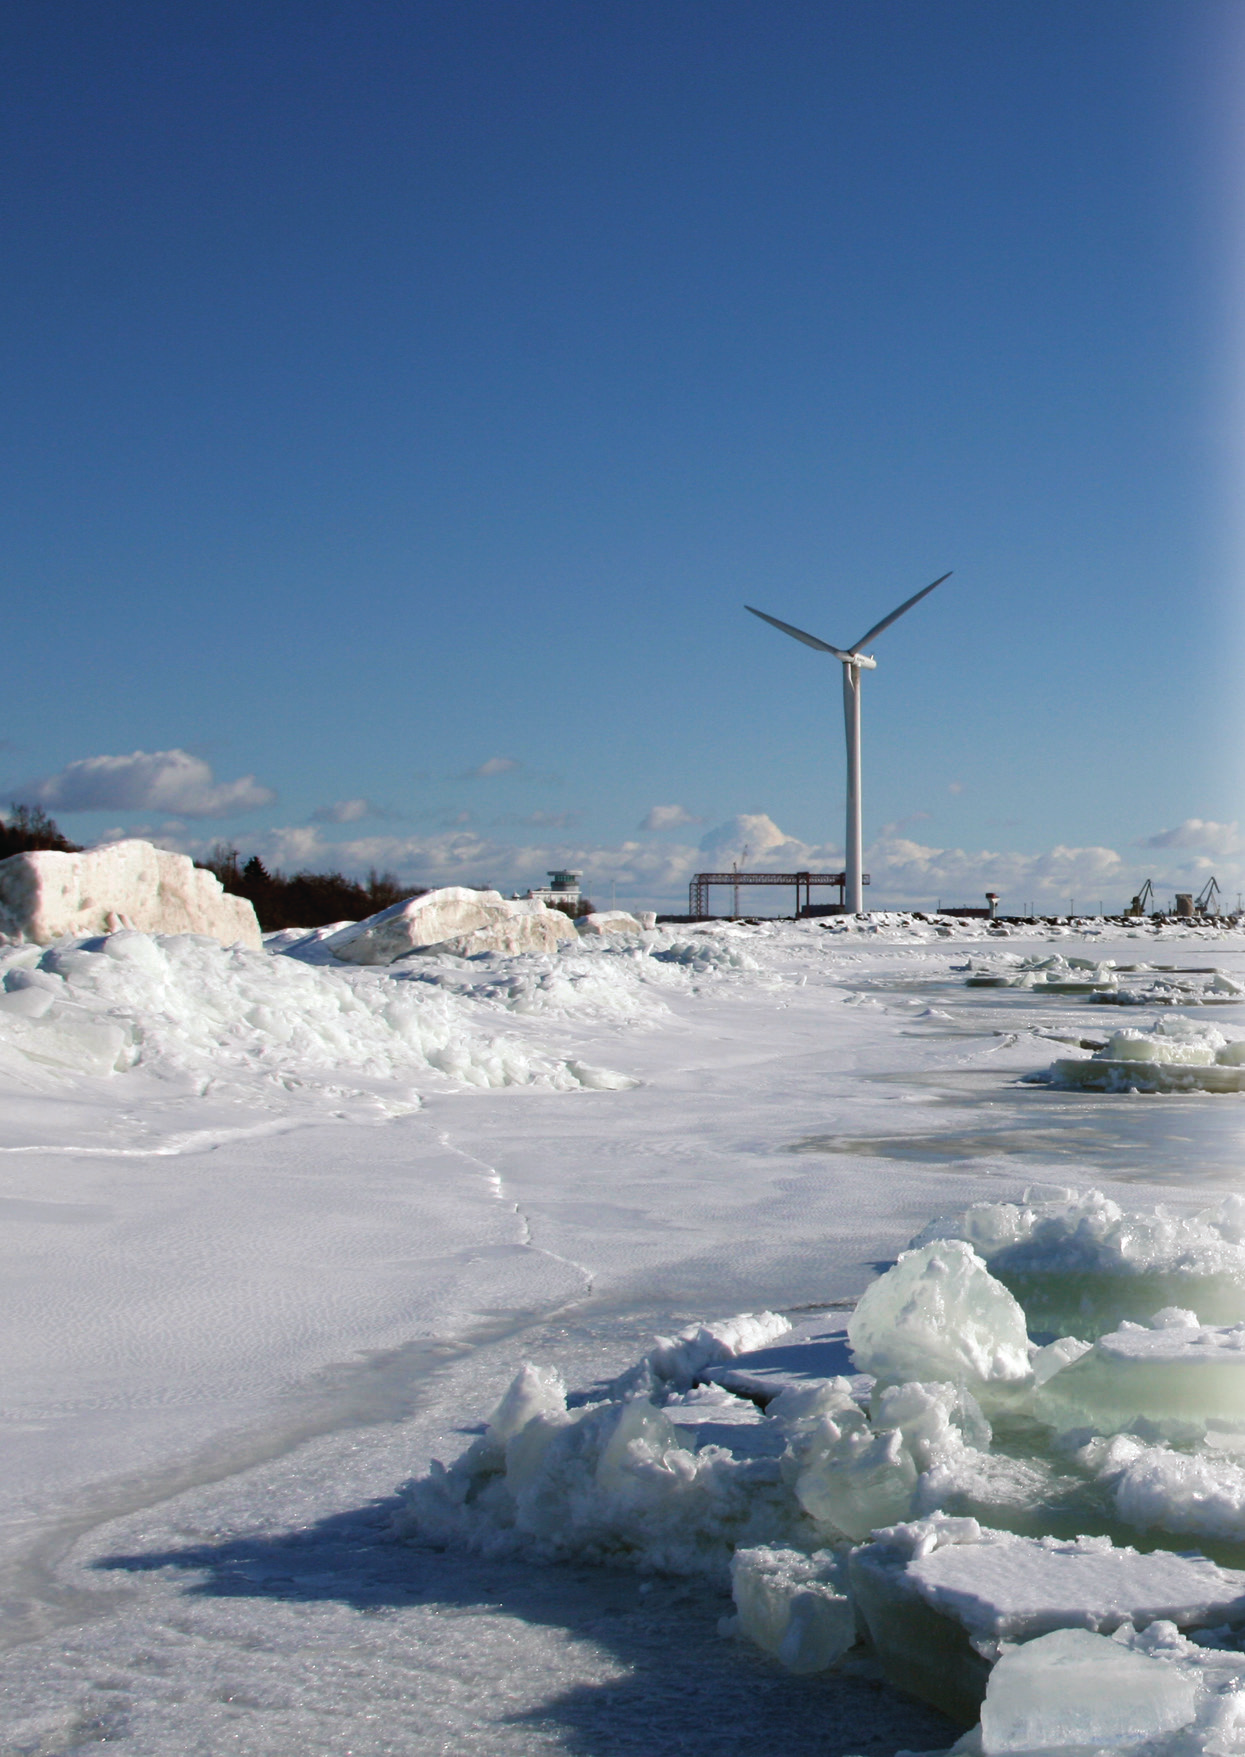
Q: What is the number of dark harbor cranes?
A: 2